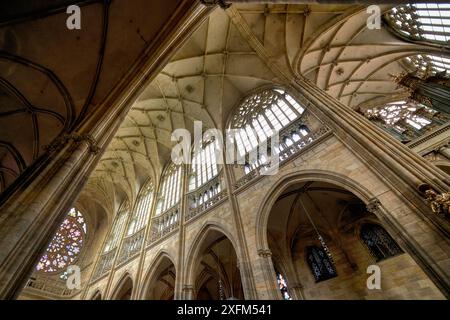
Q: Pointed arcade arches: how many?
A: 5